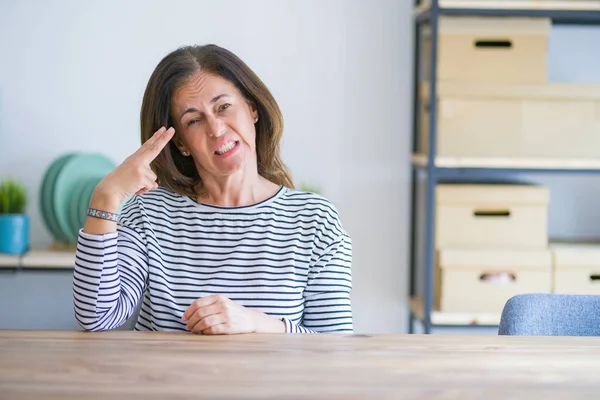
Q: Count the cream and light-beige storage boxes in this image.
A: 5